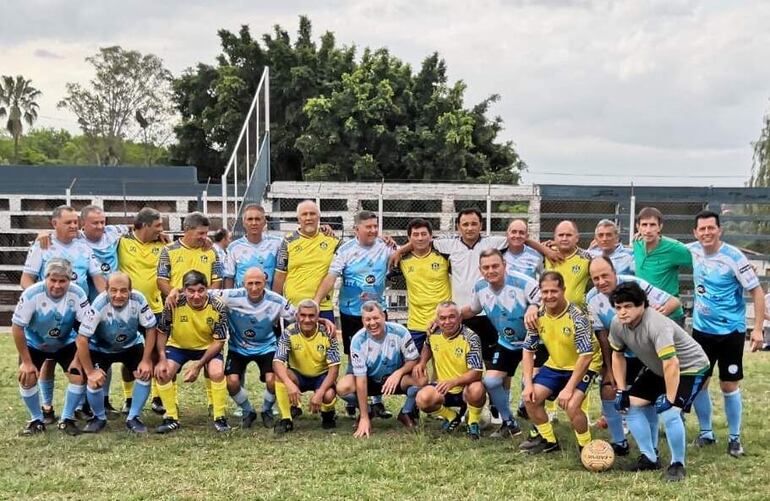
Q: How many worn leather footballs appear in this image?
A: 1